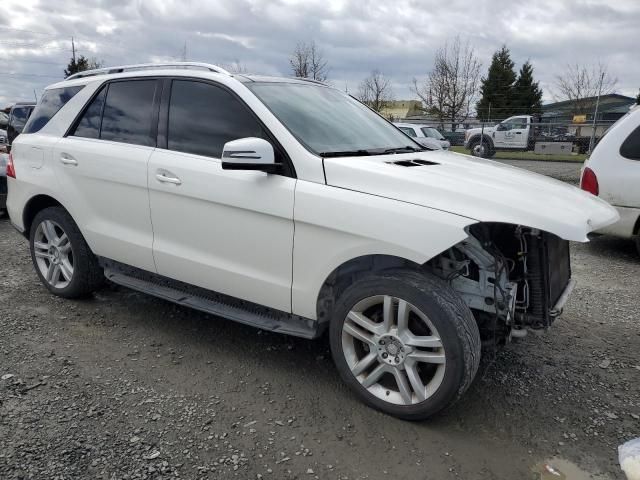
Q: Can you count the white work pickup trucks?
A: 1